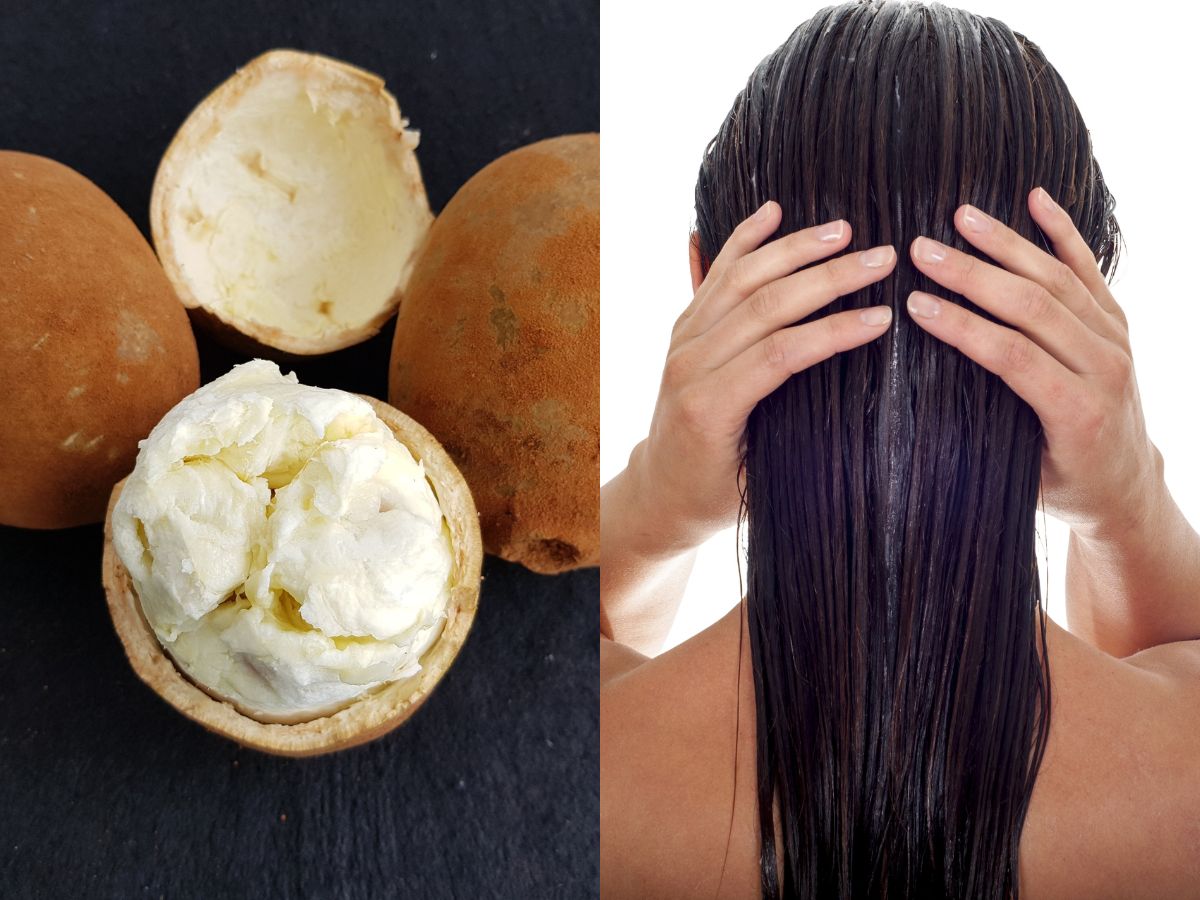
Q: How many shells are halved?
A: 2